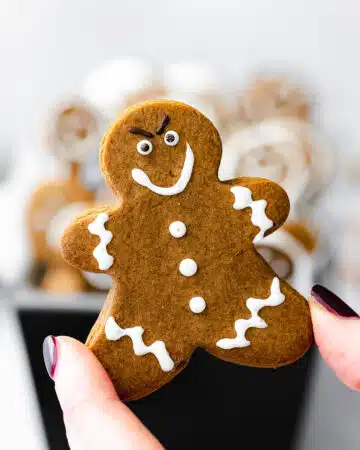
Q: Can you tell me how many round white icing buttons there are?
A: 3